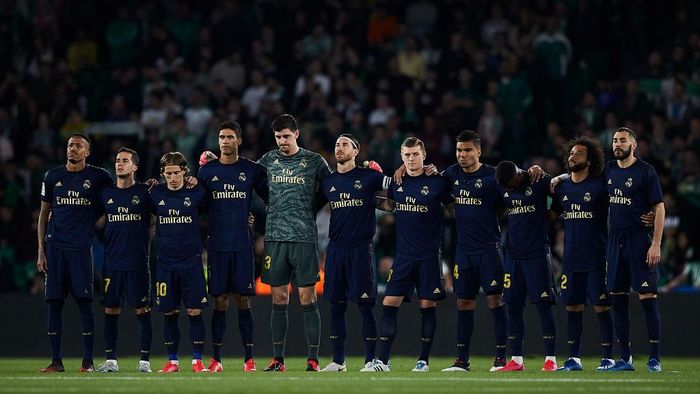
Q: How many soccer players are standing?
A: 11